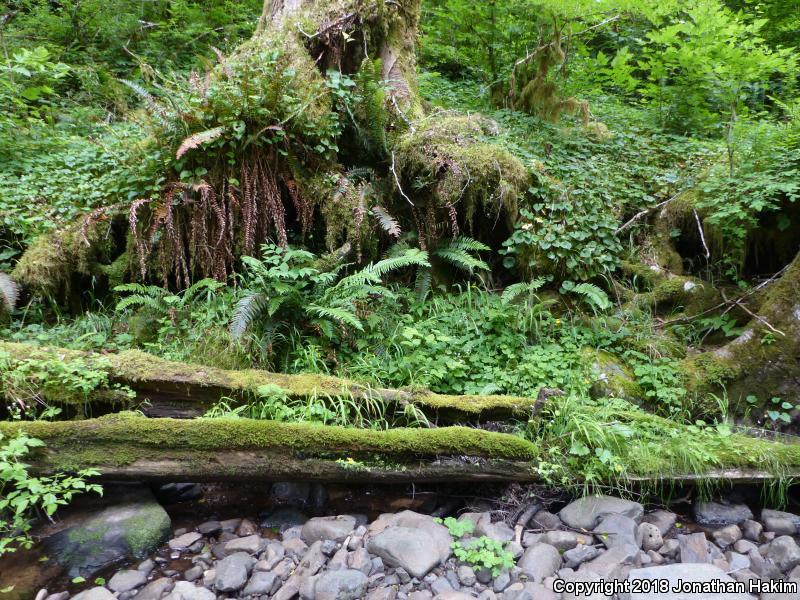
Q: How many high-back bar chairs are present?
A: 0